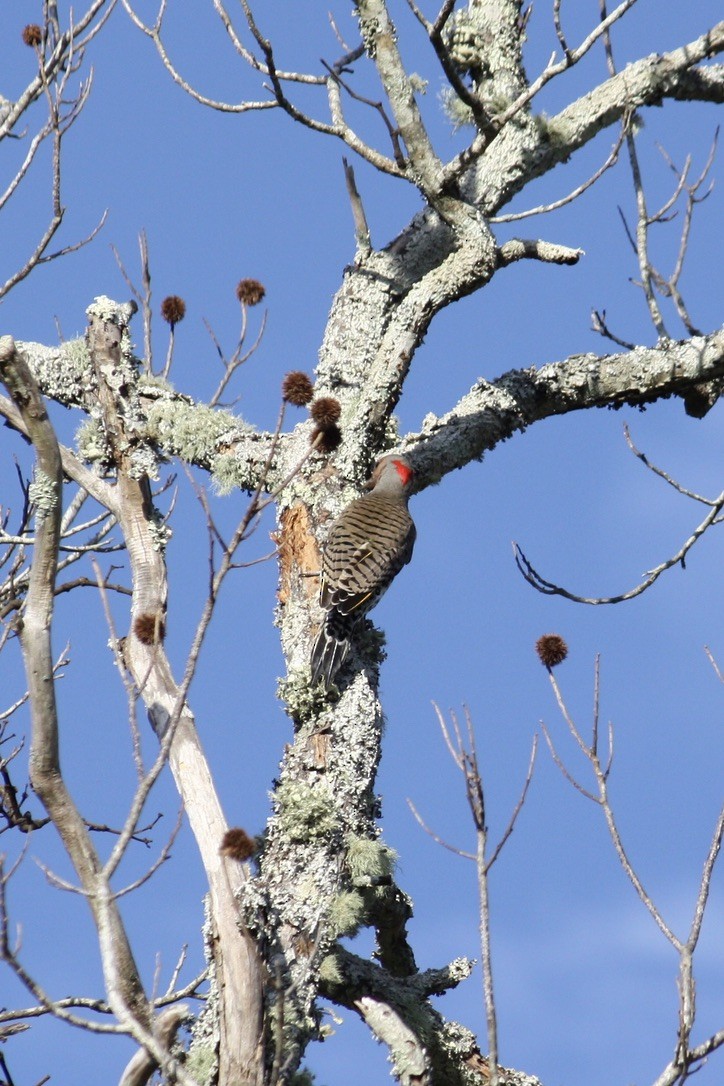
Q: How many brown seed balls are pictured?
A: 9